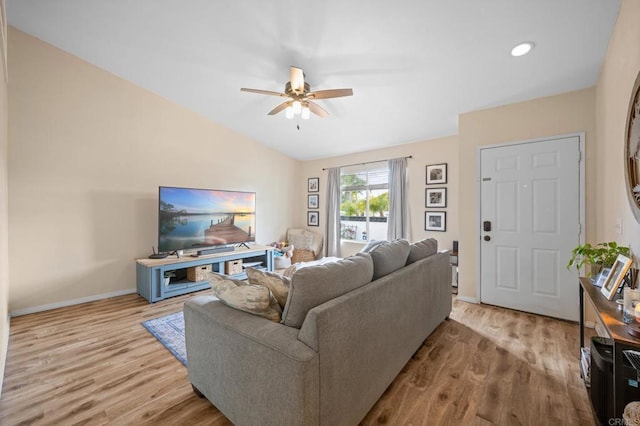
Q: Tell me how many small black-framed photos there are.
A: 6